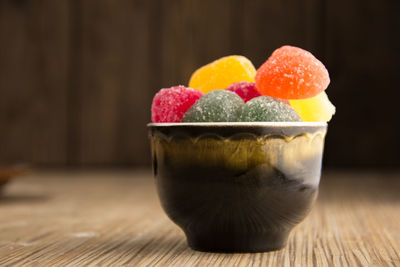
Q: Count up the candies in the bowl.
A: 7